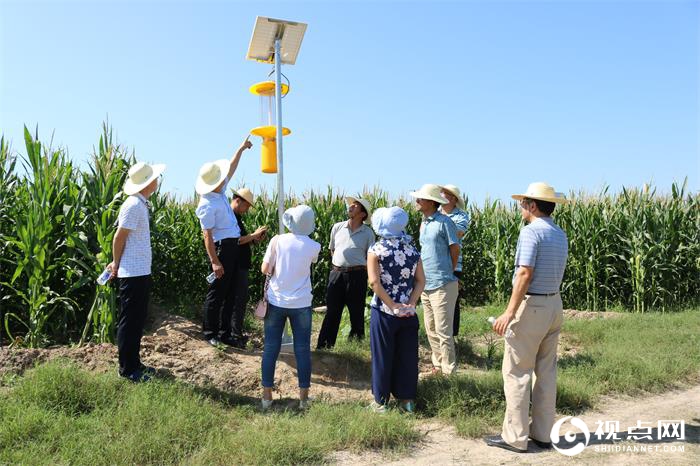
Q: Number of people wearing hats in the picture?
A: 9